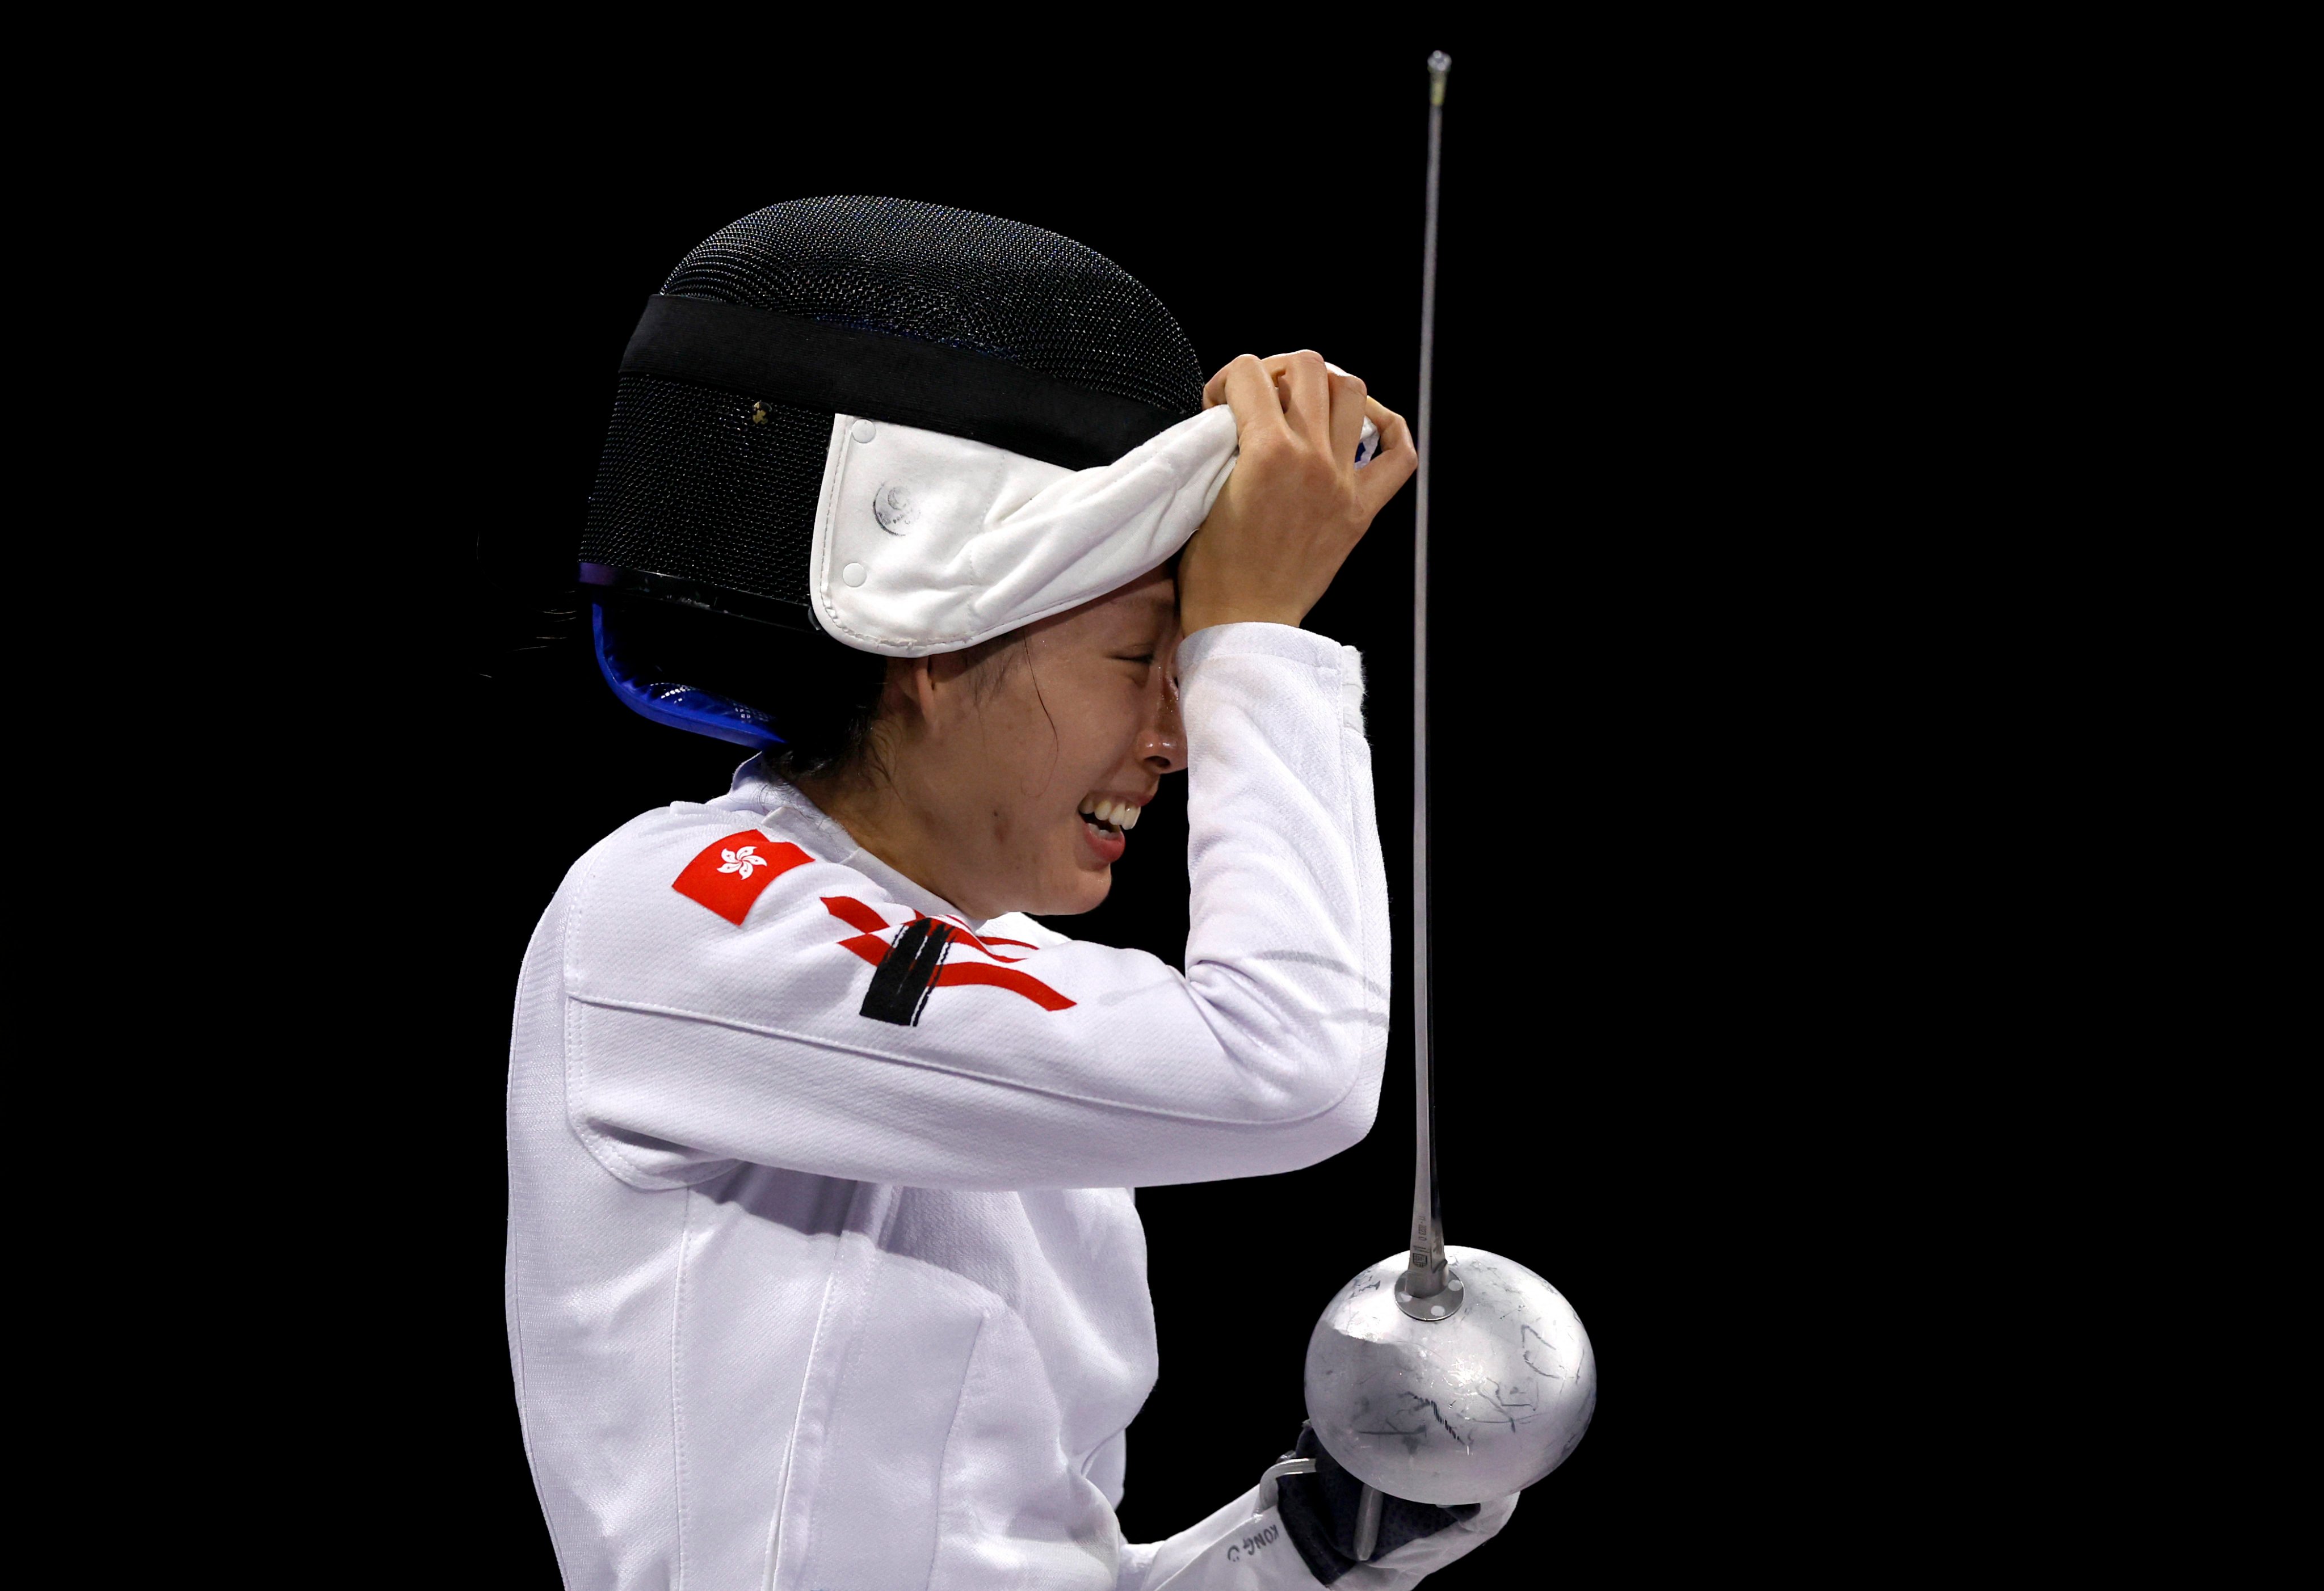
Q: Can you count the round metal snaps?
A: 2